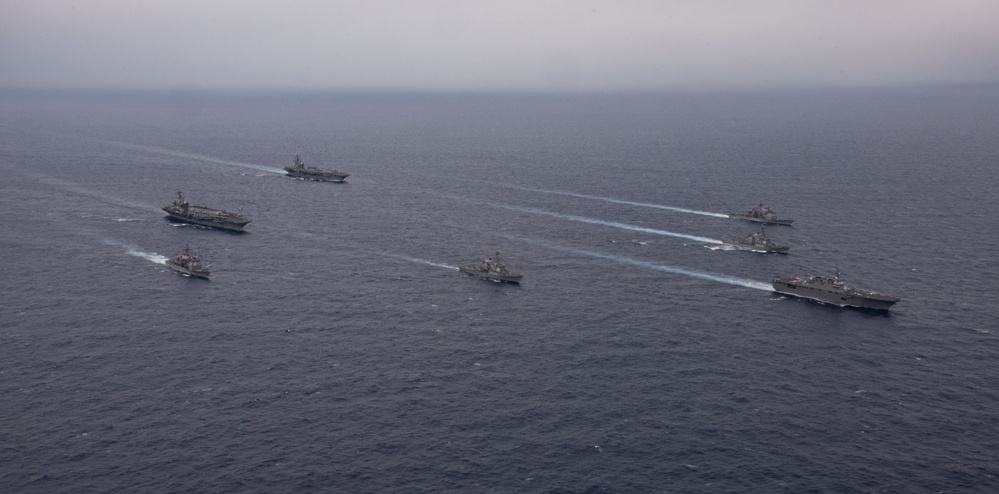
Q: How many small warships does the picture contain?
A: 4